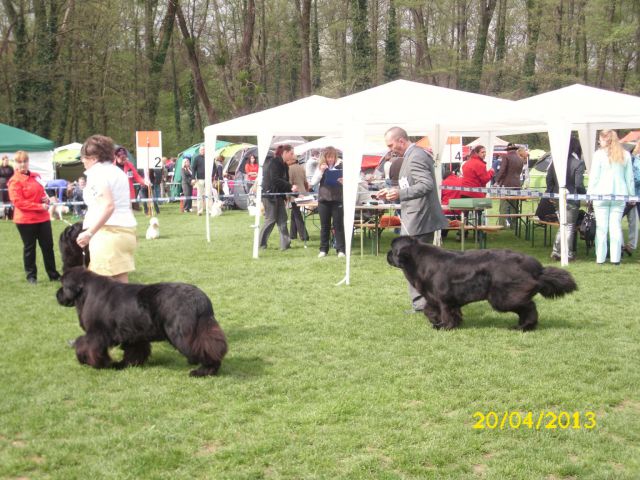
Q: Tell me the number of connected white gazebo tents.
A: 3